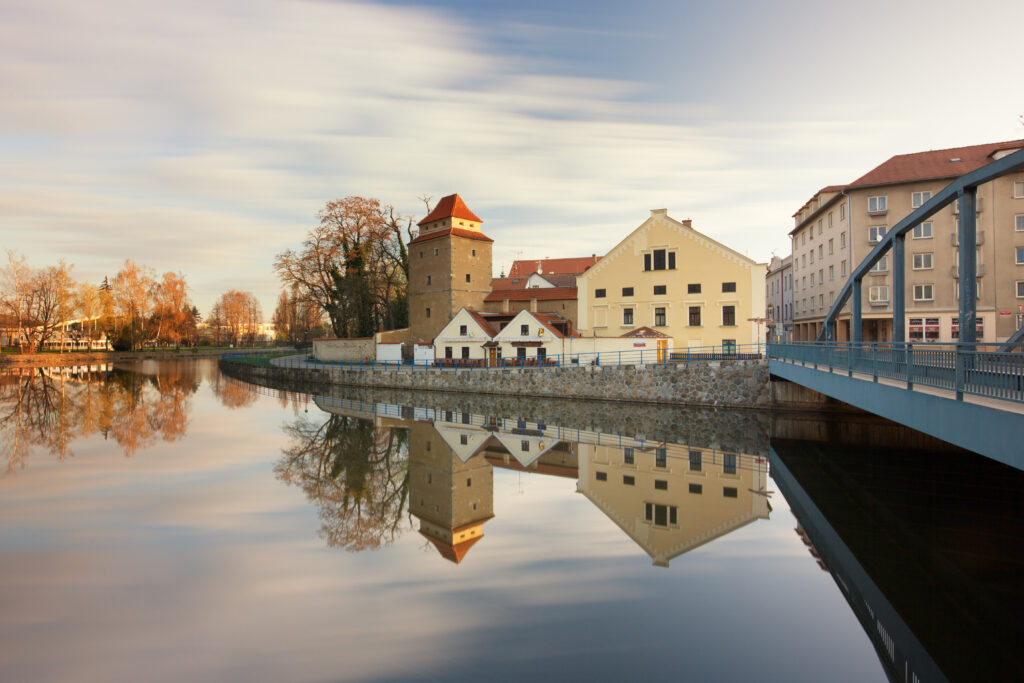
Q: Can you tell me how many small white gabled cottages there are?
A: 2